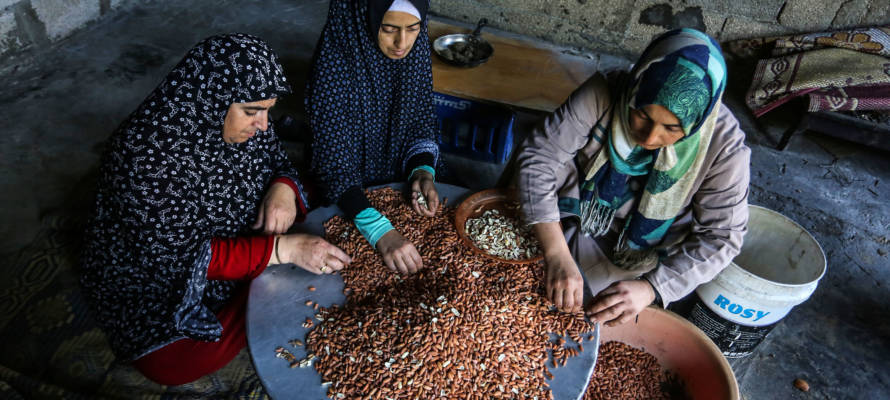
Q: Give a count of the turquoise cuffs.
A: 2